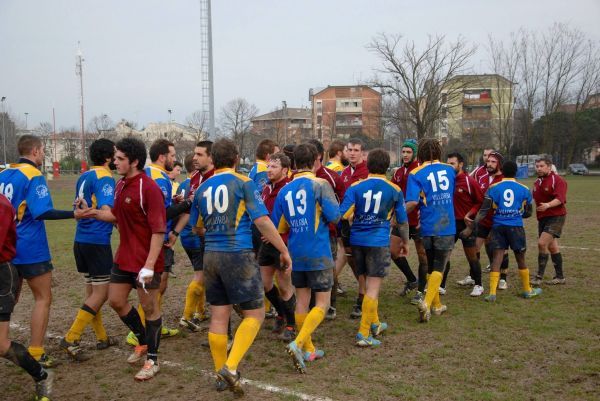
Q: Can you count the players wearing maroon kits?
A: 11